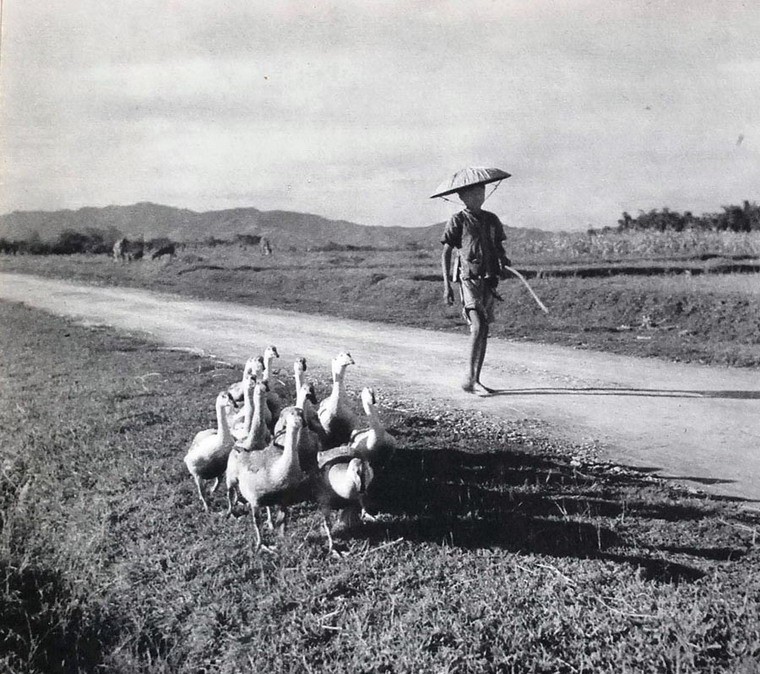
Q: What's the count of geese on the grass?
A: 11